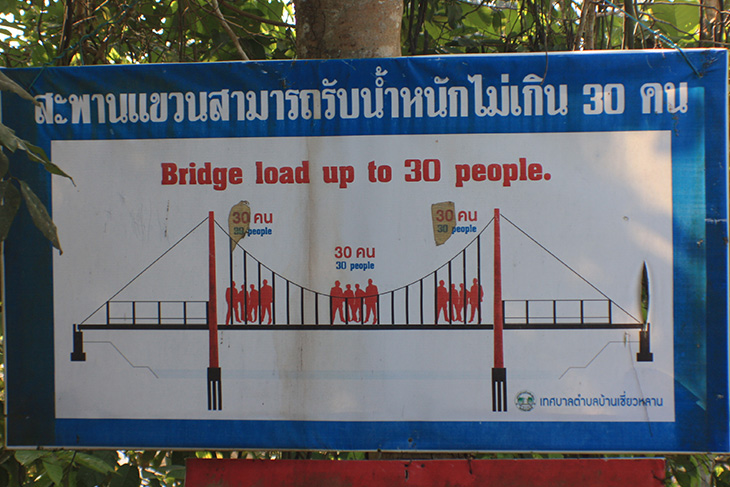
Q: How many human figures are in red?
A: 12